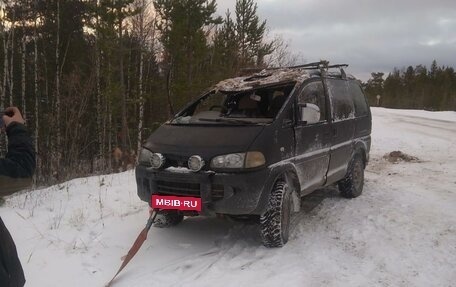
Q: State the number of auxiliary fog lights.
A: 2